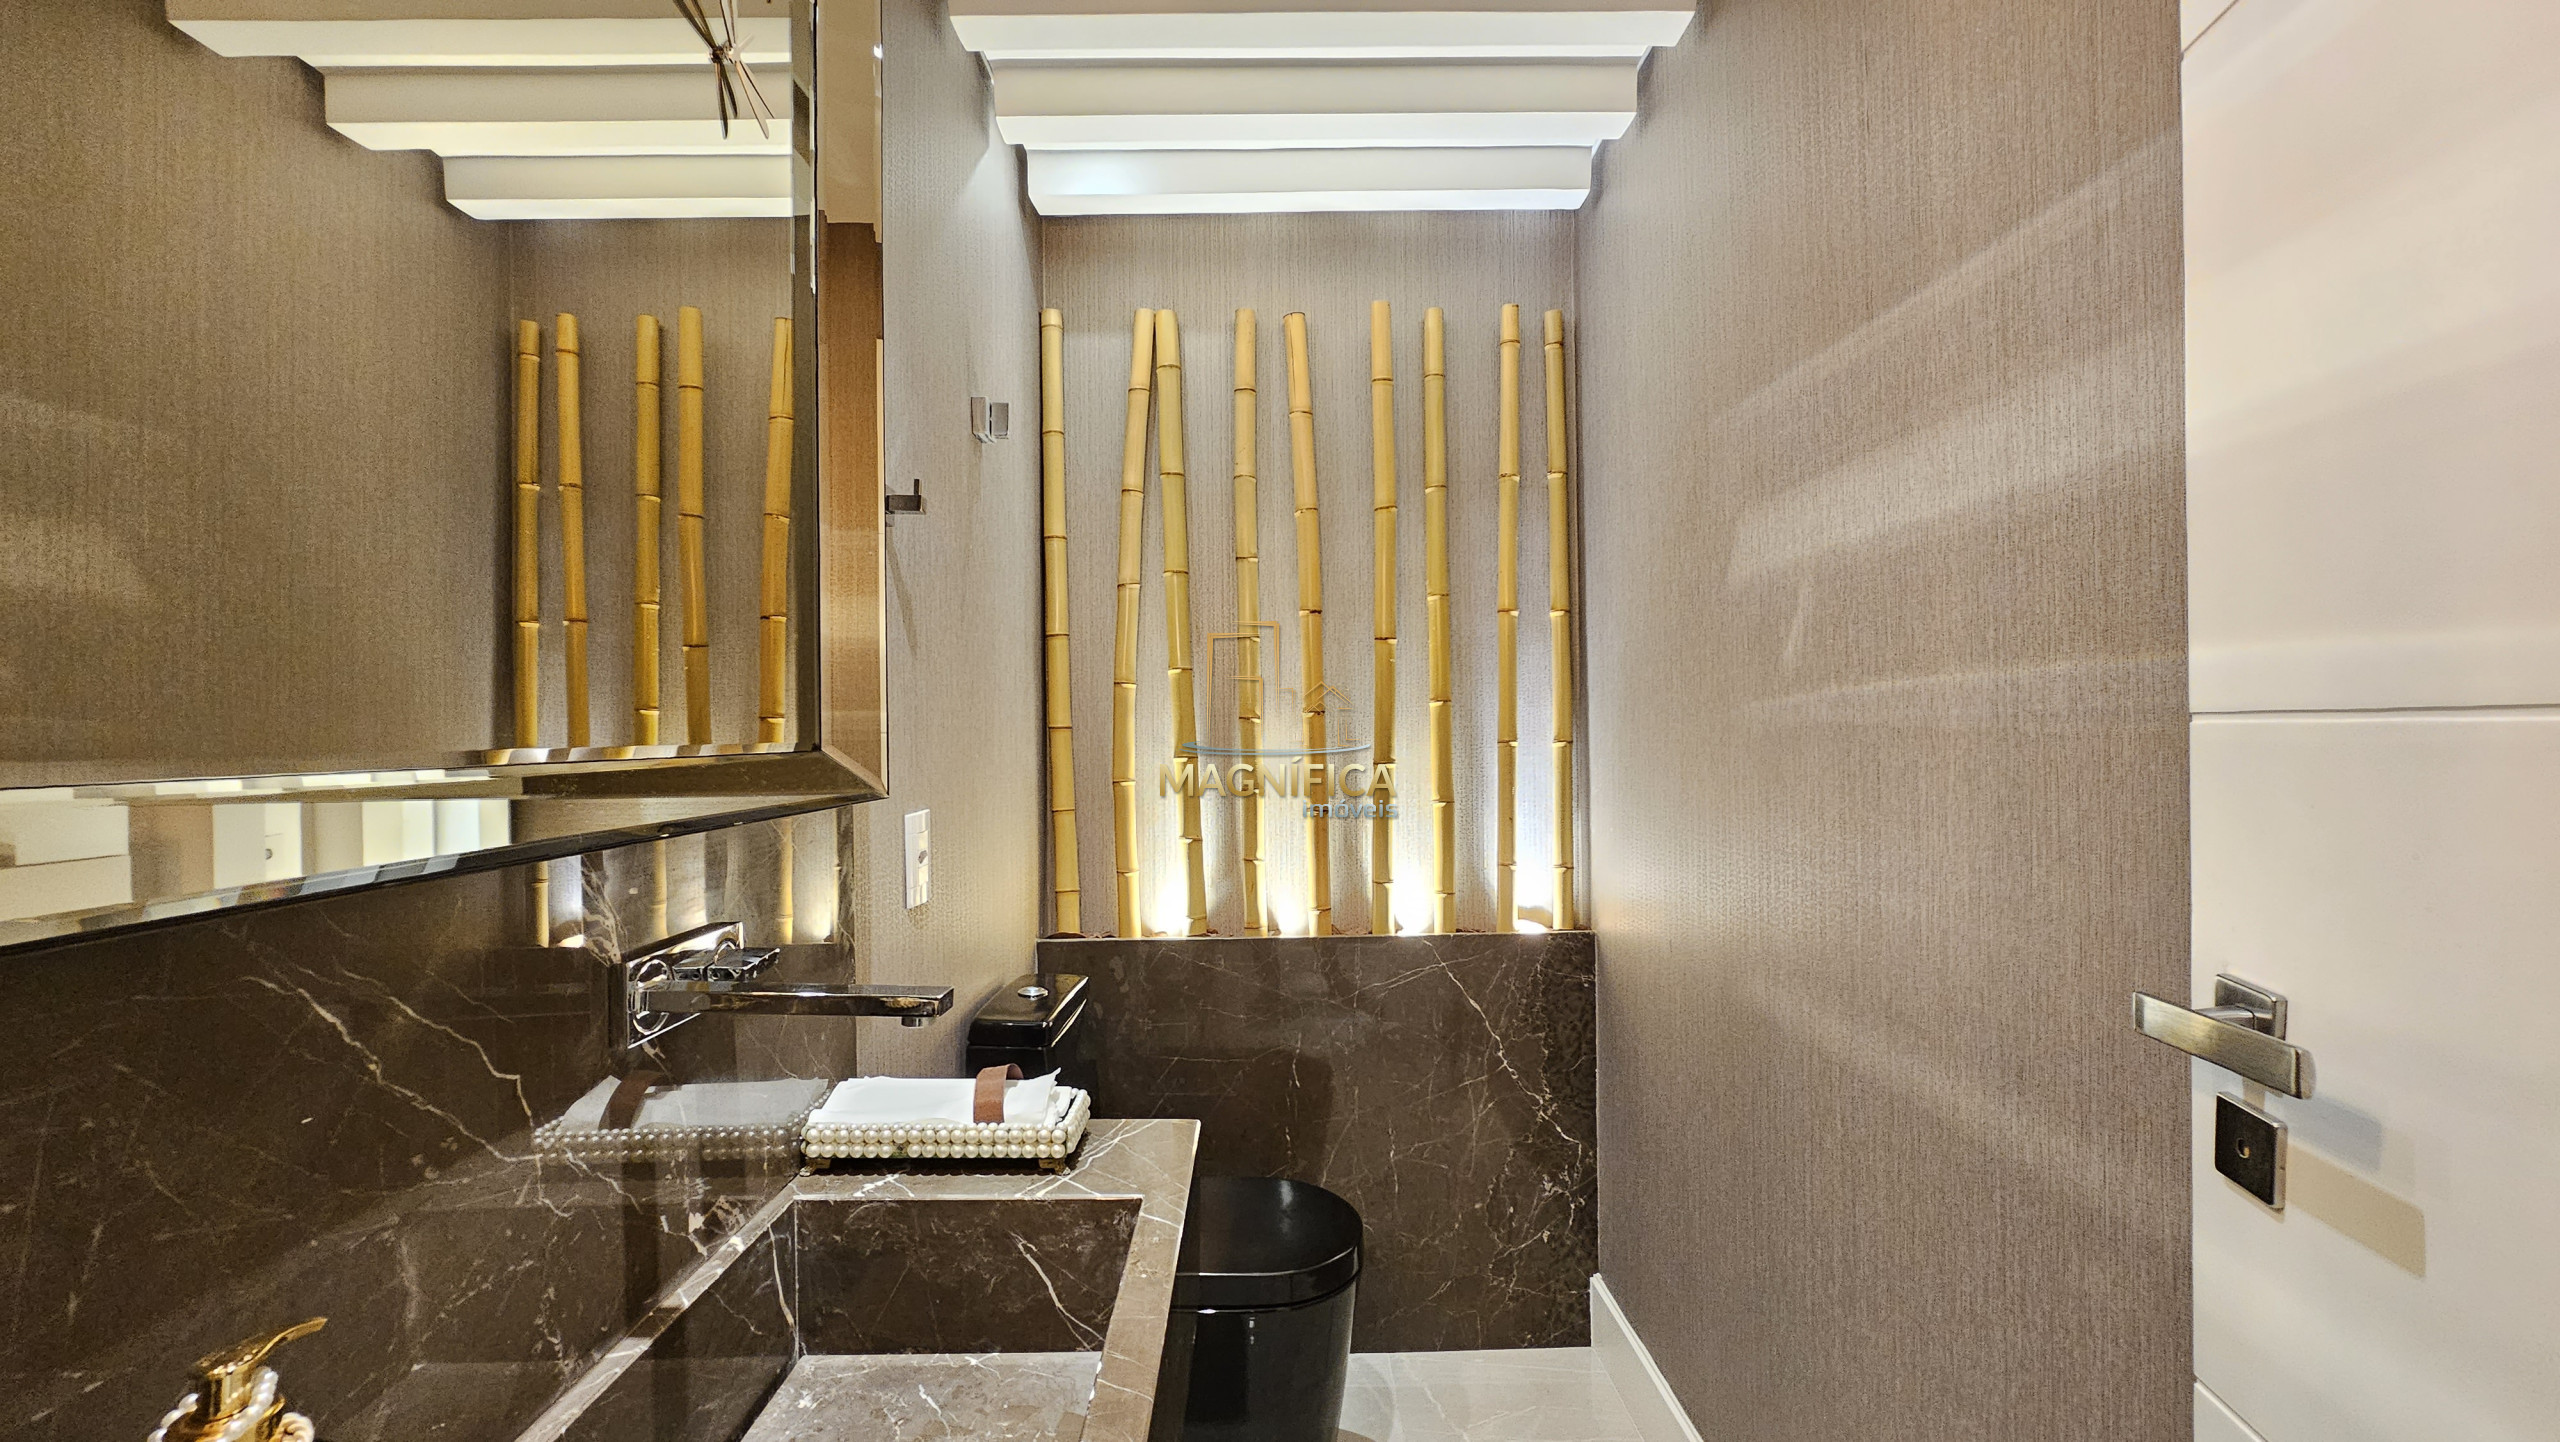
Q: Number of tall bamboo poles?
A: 9